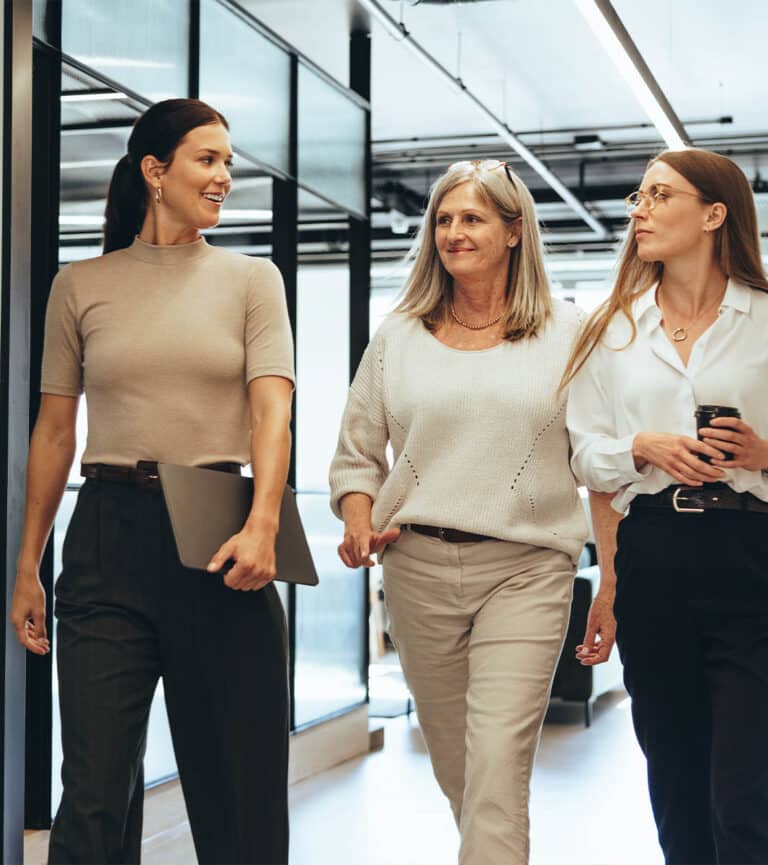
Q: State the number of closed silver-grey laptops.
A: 1